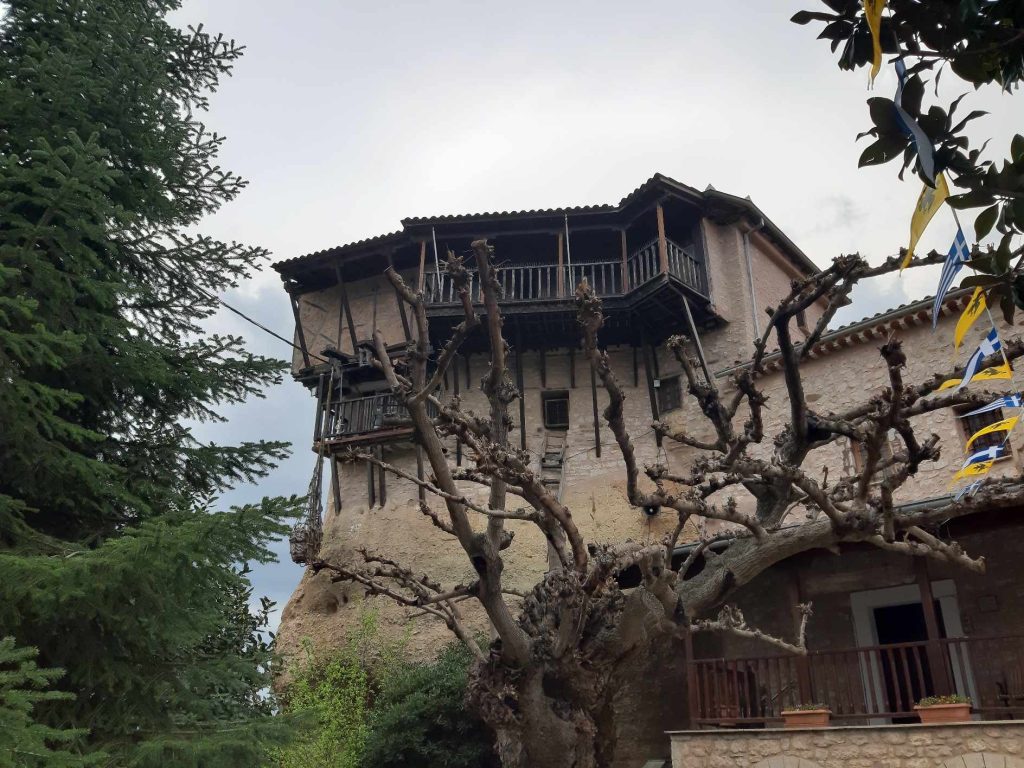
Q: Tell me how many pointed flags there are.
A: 12